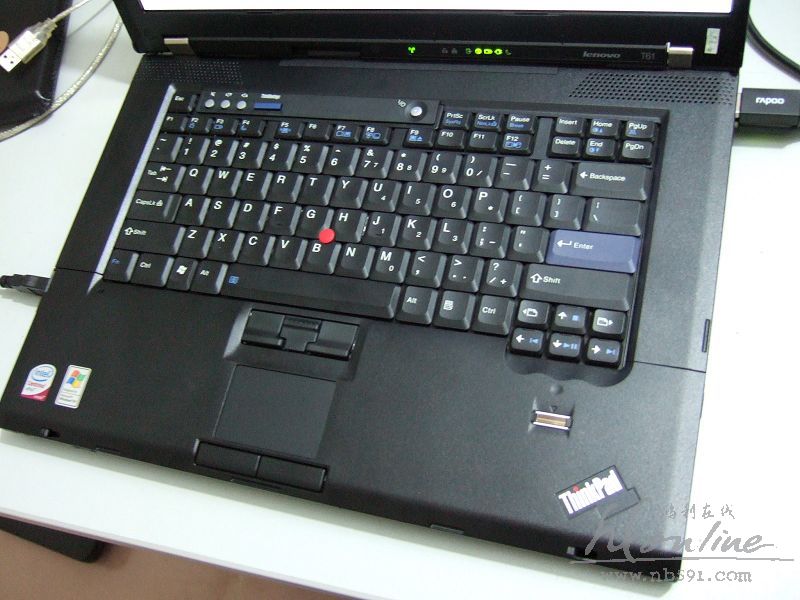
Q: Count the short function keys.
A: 12